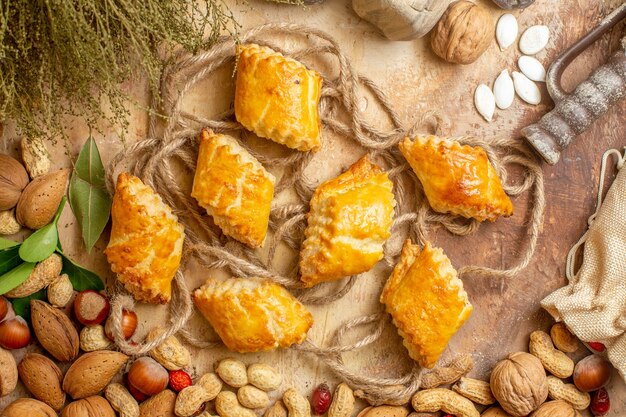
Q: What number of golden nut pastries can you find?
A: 7